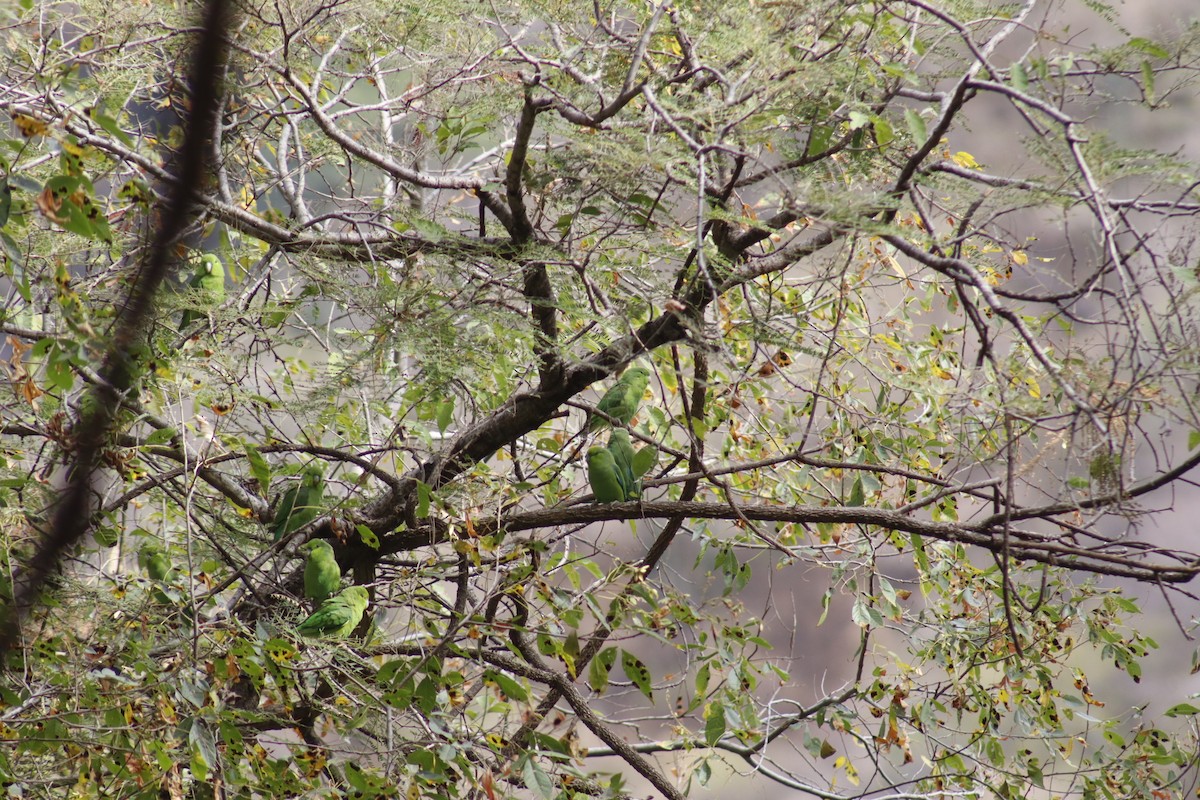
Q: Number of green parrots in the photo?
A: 8